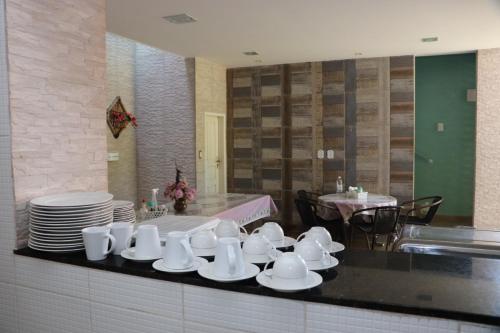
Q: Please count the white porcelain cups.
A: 12